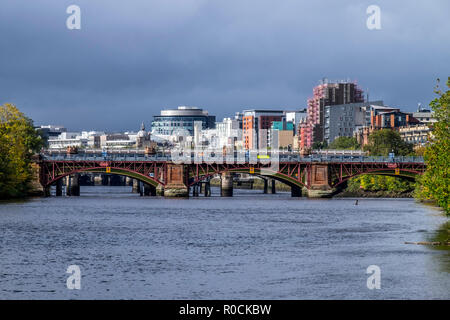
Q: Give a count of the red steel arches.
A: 3